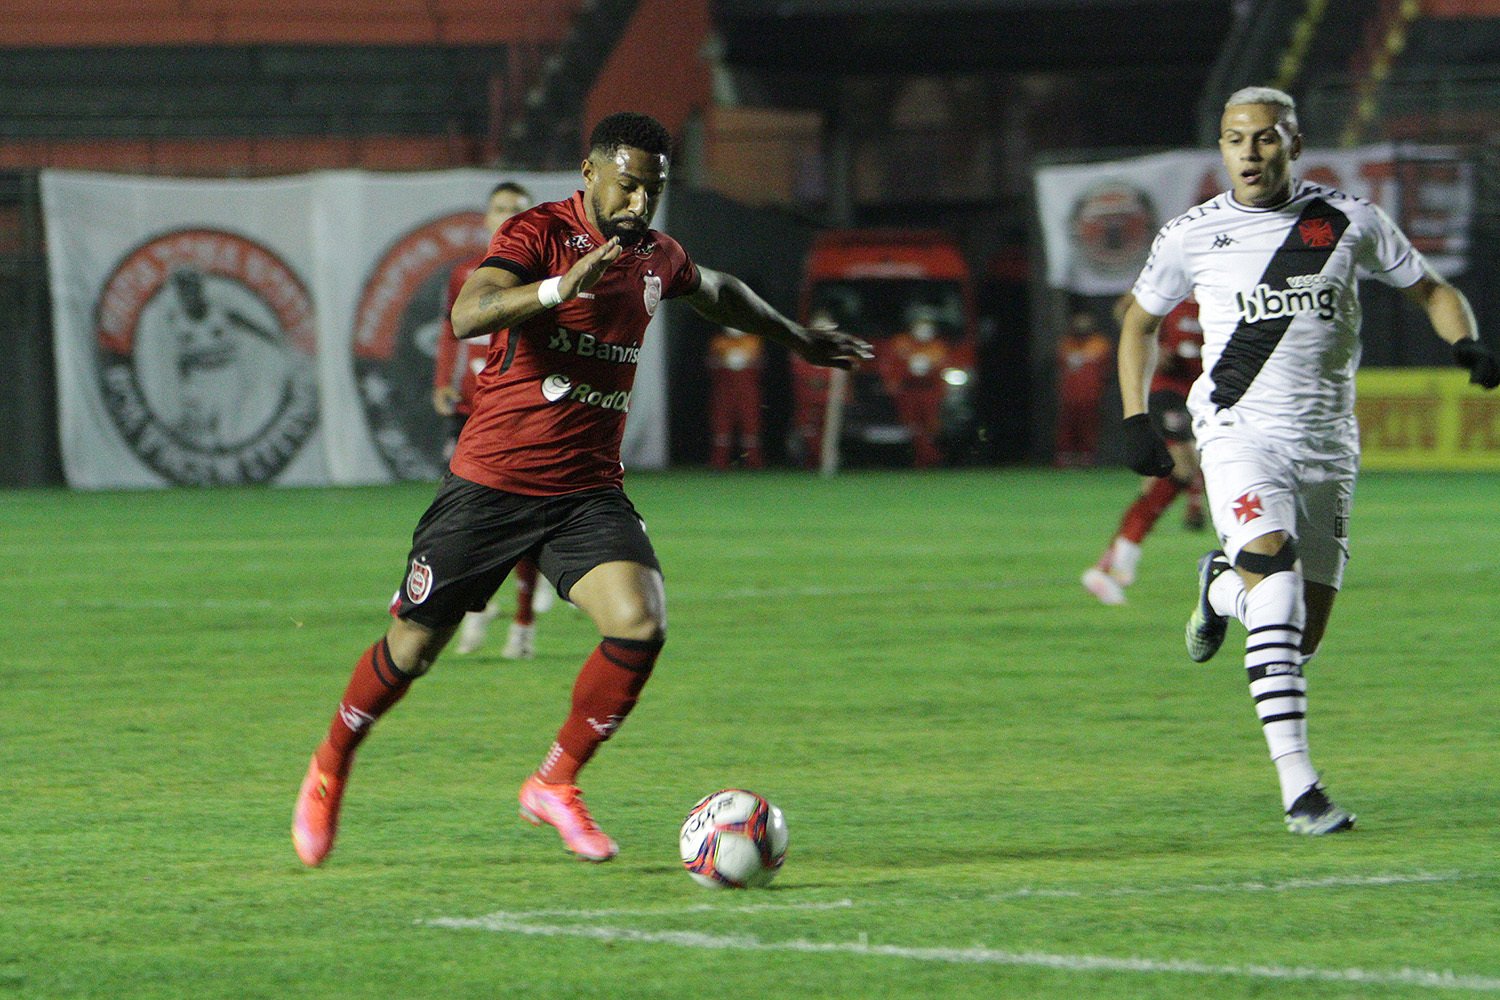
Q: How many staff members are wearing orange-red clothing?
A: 4